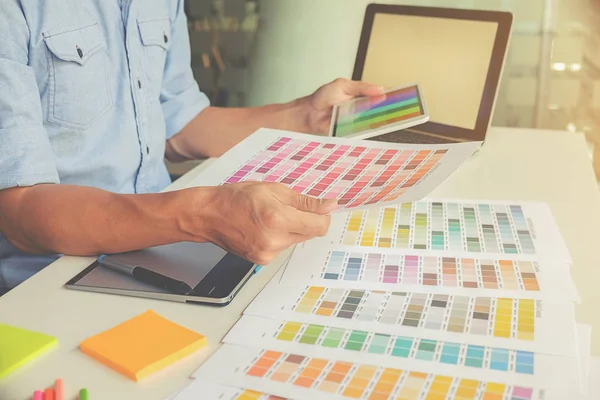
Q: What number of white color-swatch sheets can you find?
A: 7